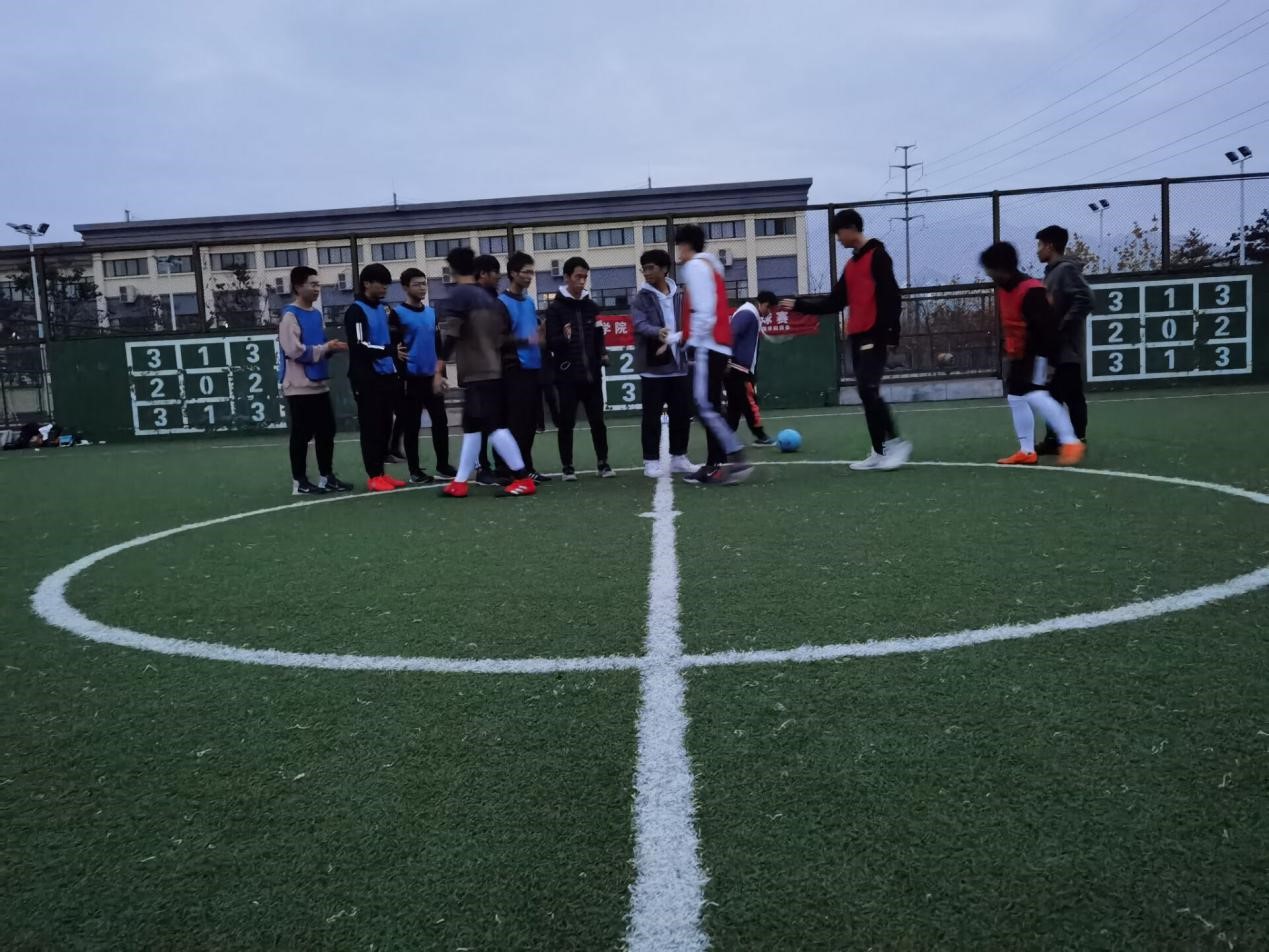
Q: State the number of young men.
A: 13